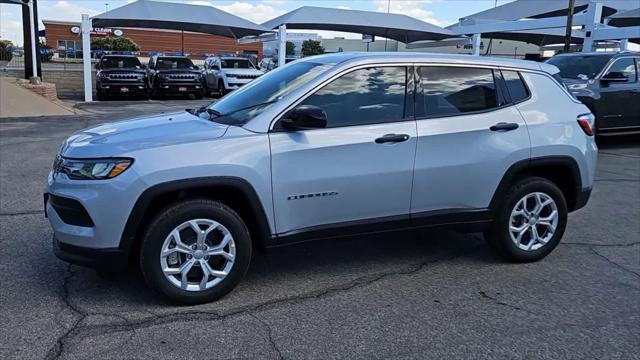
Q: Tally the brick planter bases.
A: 1